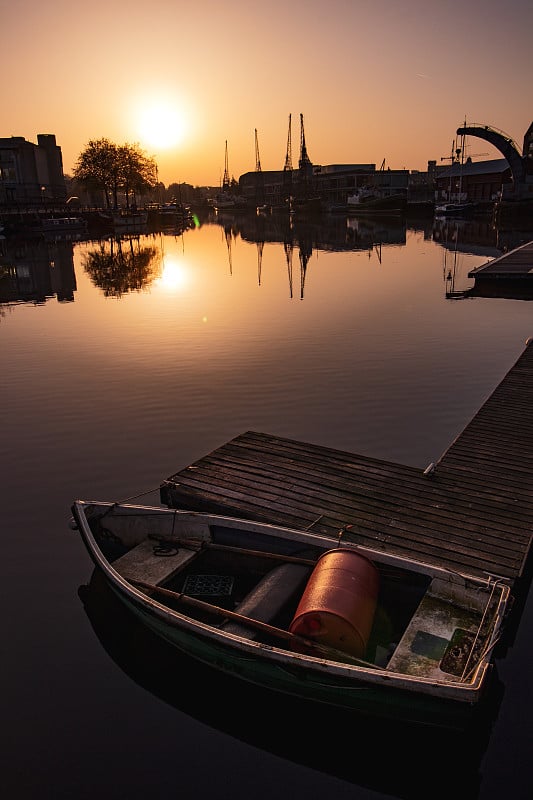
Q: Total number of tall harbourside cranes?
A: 4